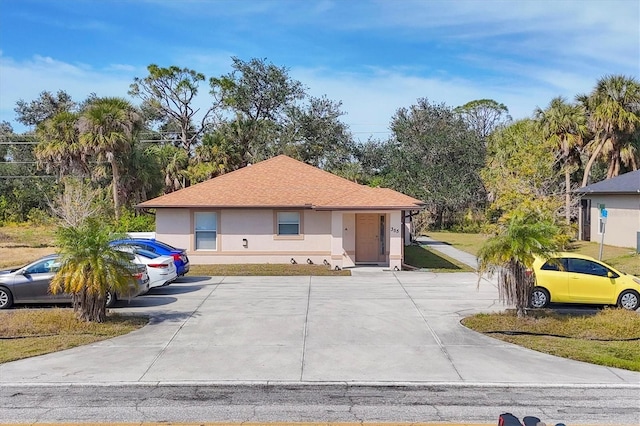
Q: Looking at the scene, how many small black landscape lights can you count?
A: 5